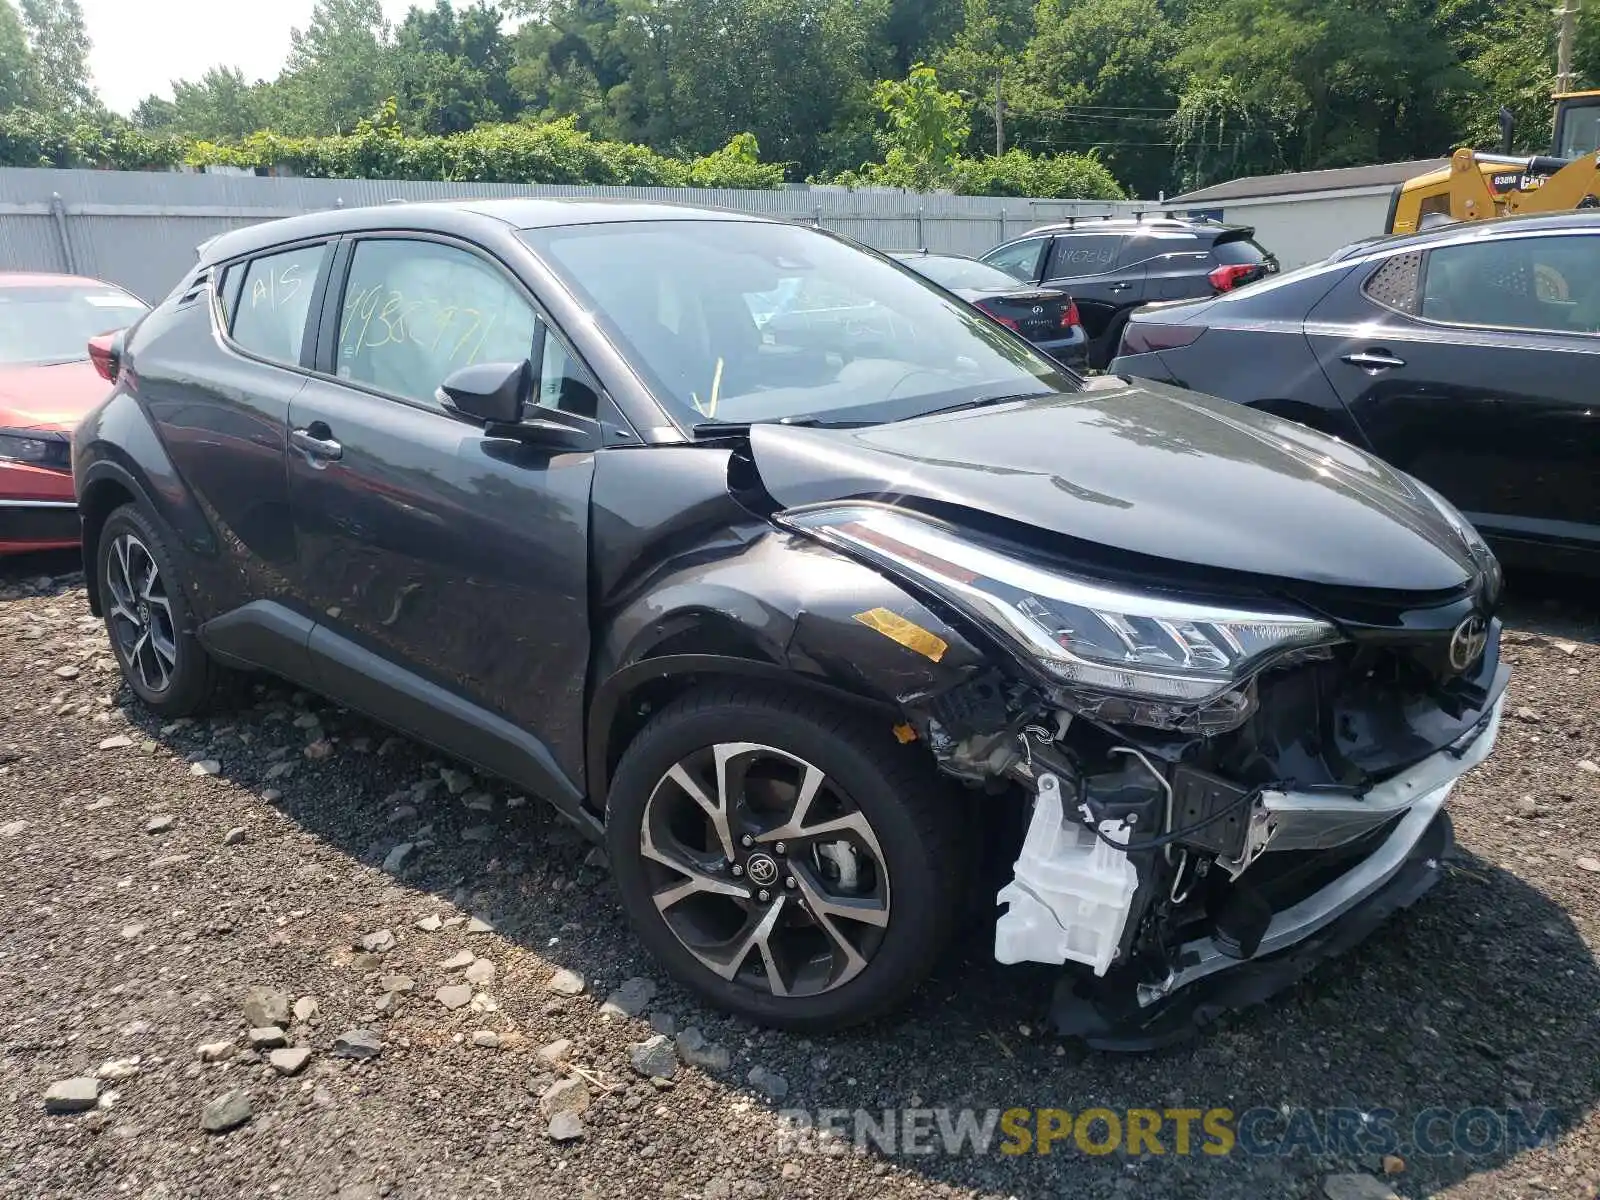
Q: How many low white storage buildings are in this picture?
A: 1